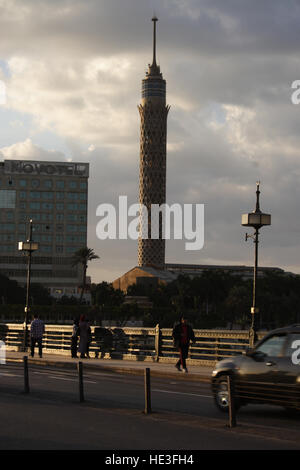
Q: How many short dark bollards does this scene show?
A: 4